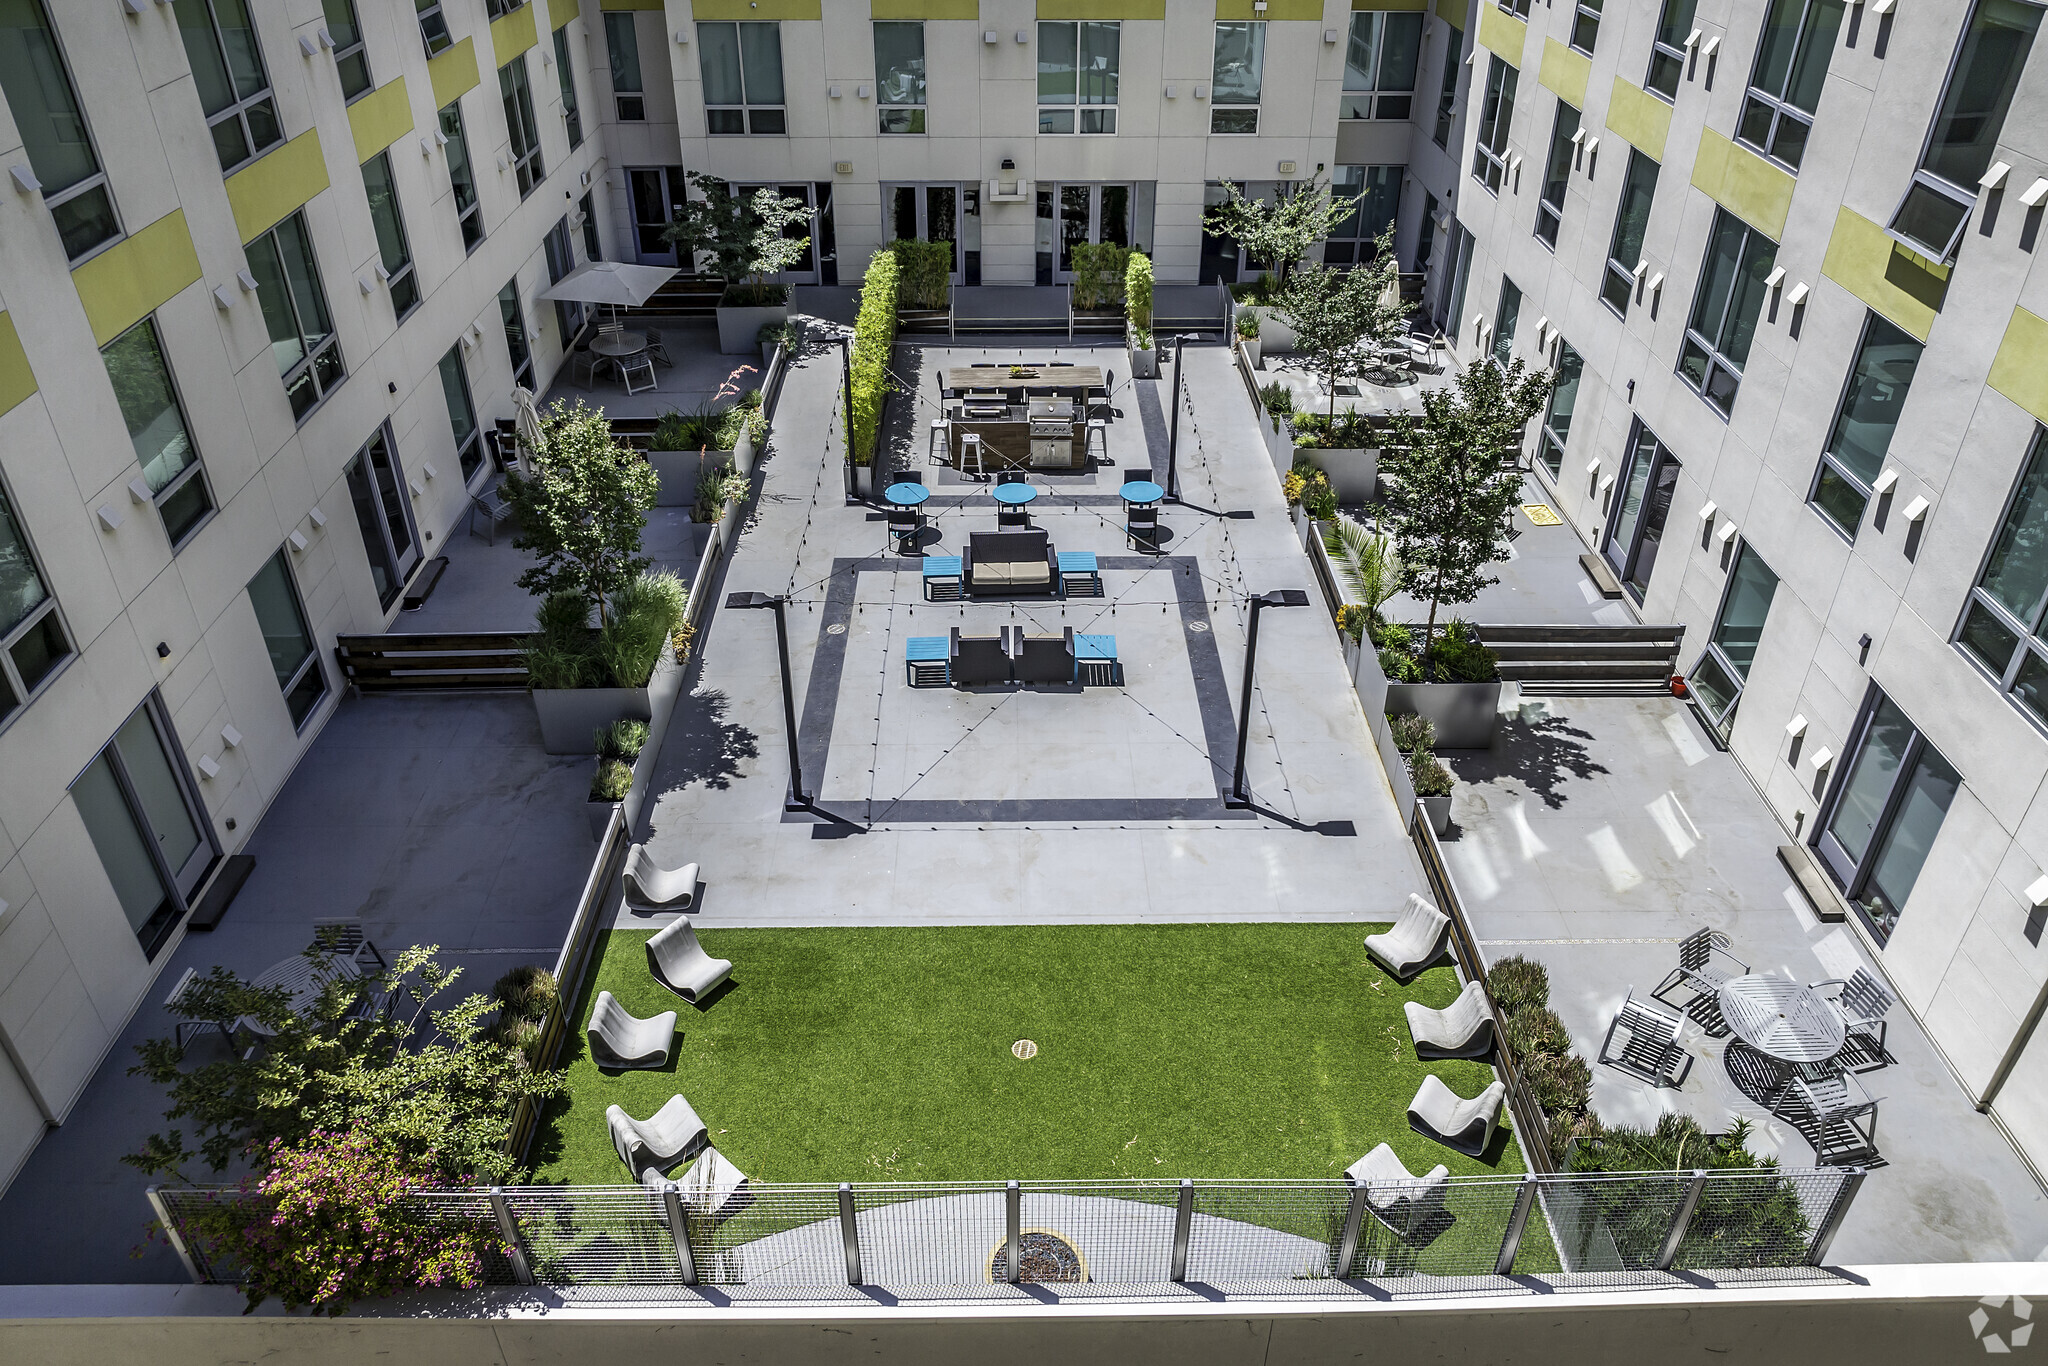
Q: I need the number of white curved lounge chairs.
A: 9